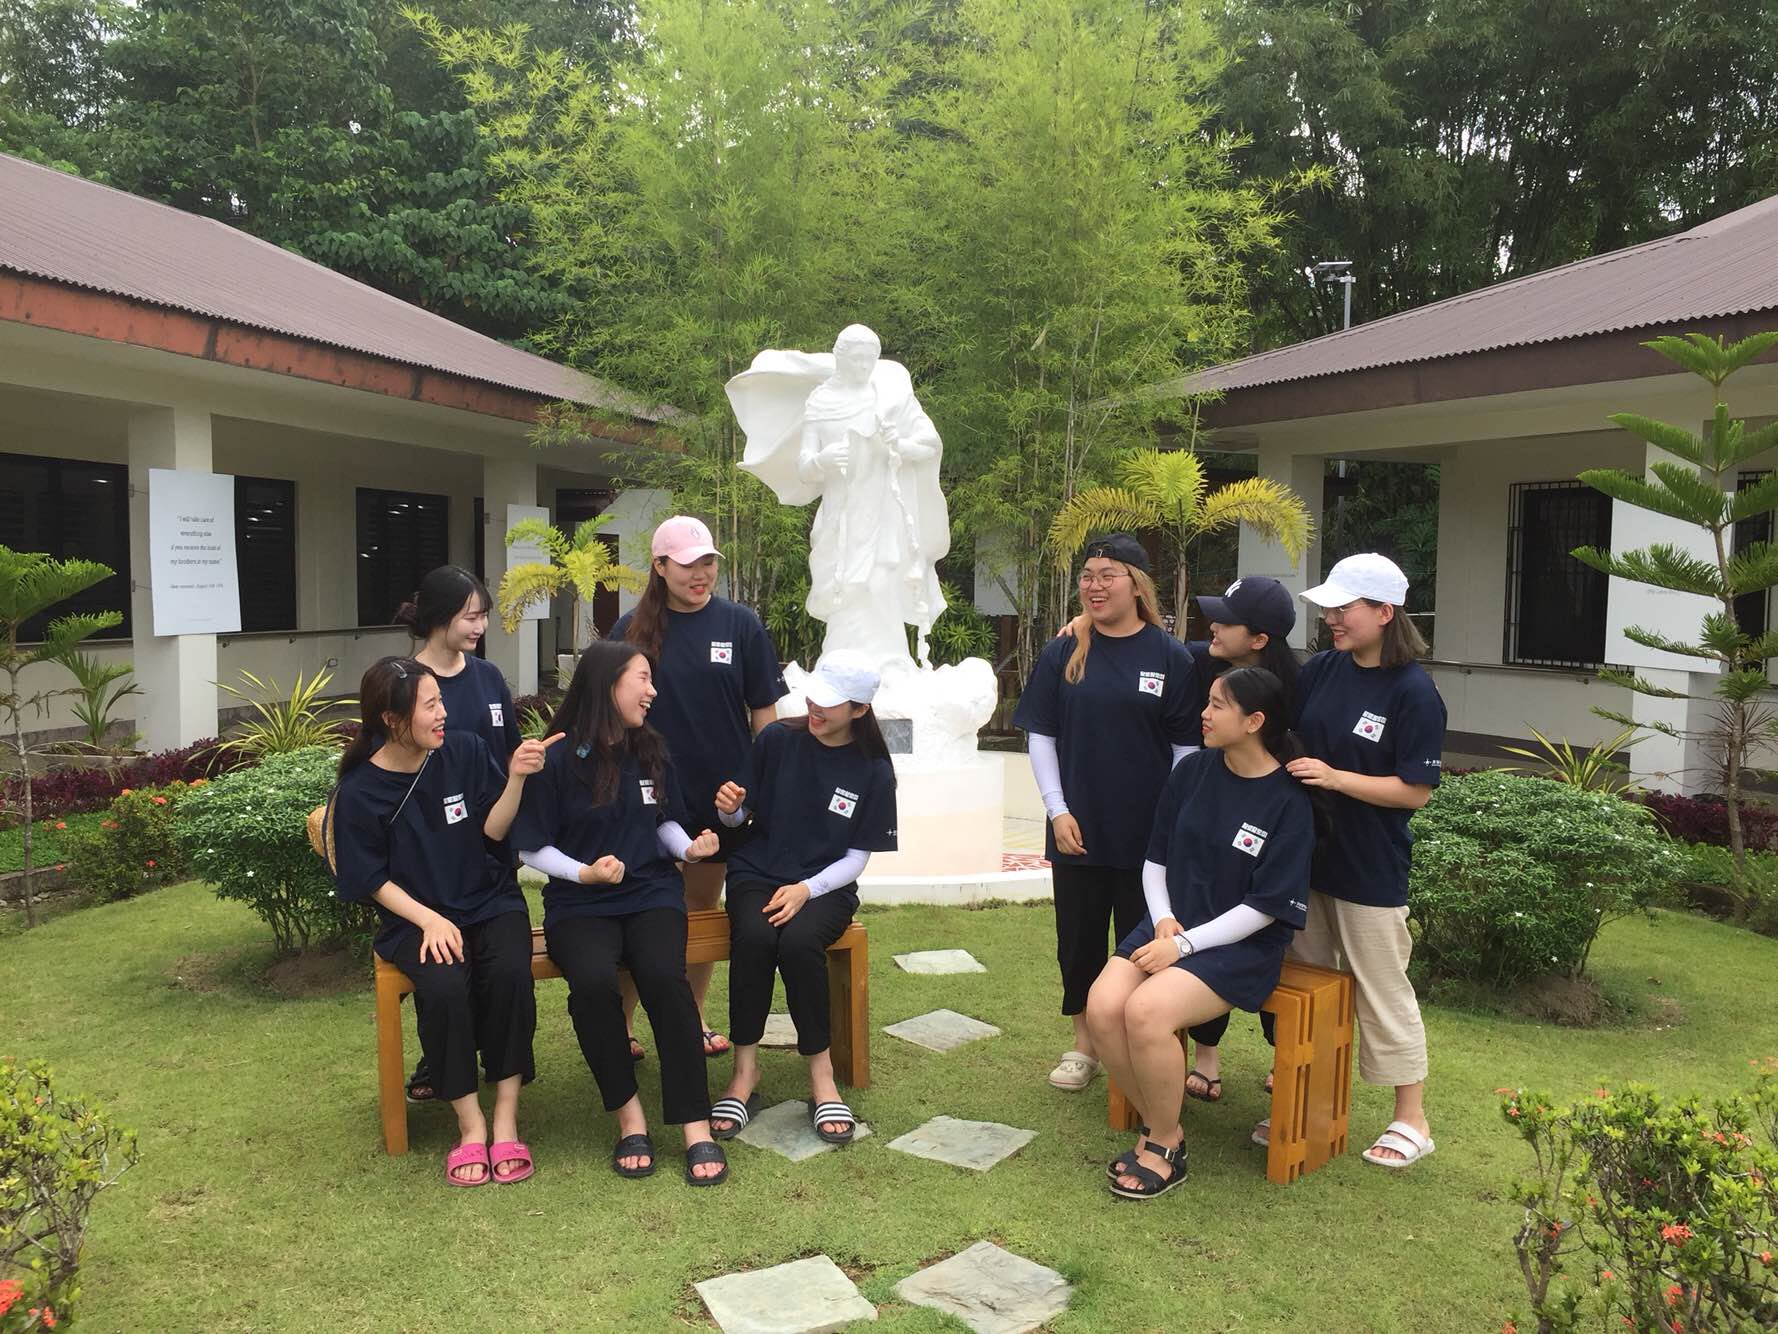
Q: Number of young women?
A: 9